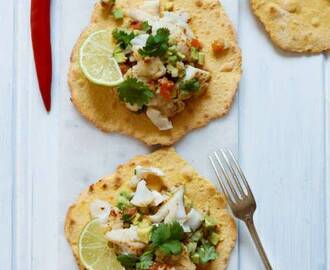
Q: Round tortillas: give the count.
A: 3